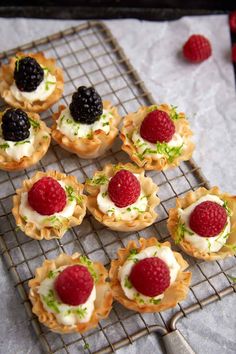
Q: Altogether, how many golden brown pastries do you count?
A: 9